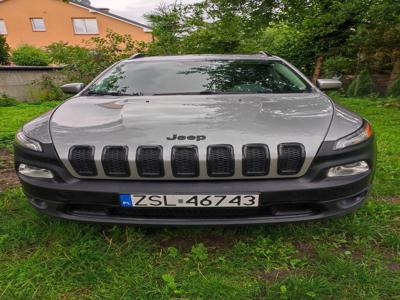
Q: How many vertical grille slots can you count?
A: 7